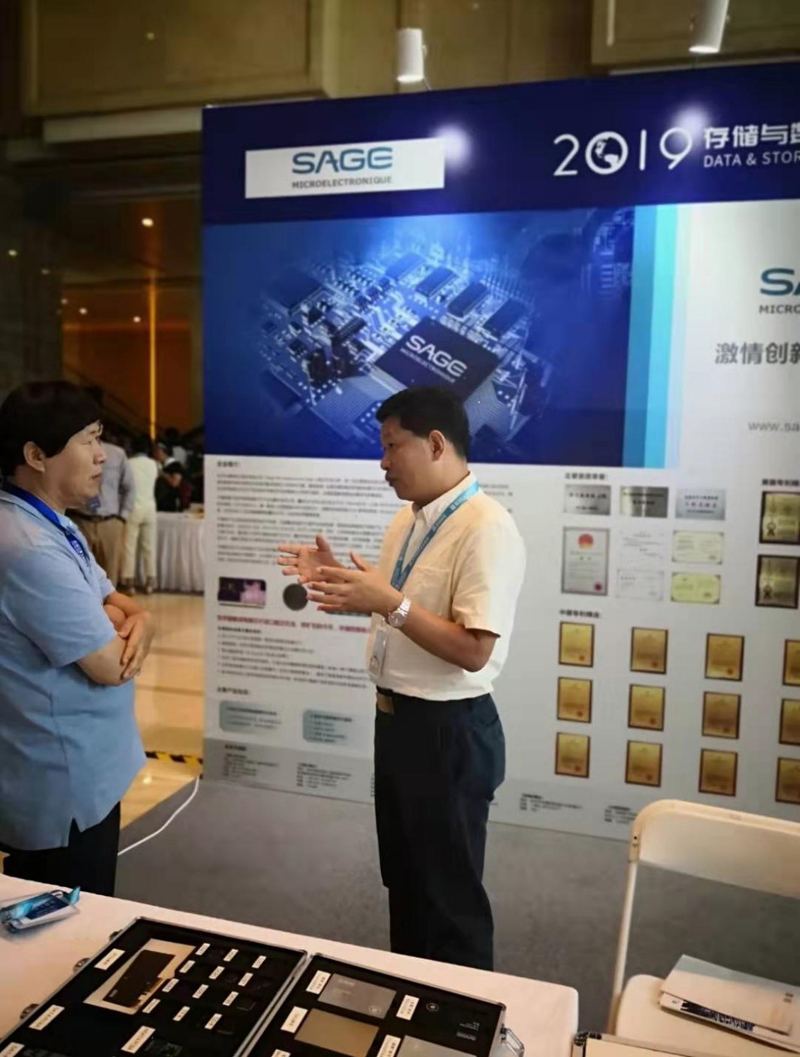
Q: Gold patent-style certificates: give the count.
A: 12